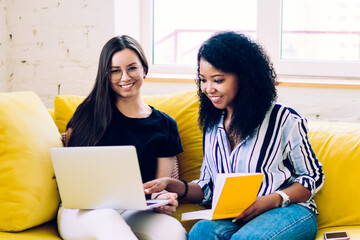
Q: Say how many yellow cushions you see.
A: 3